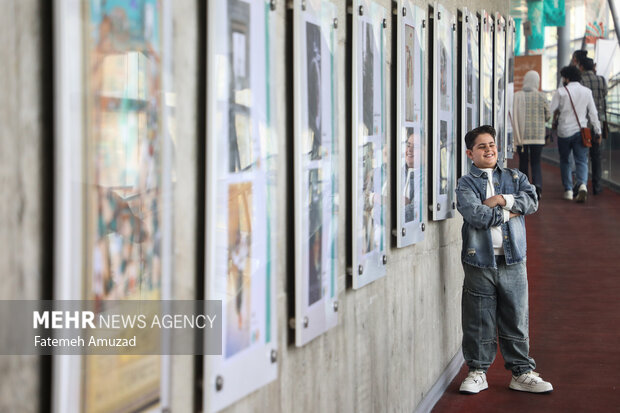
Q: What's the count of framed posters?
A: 10